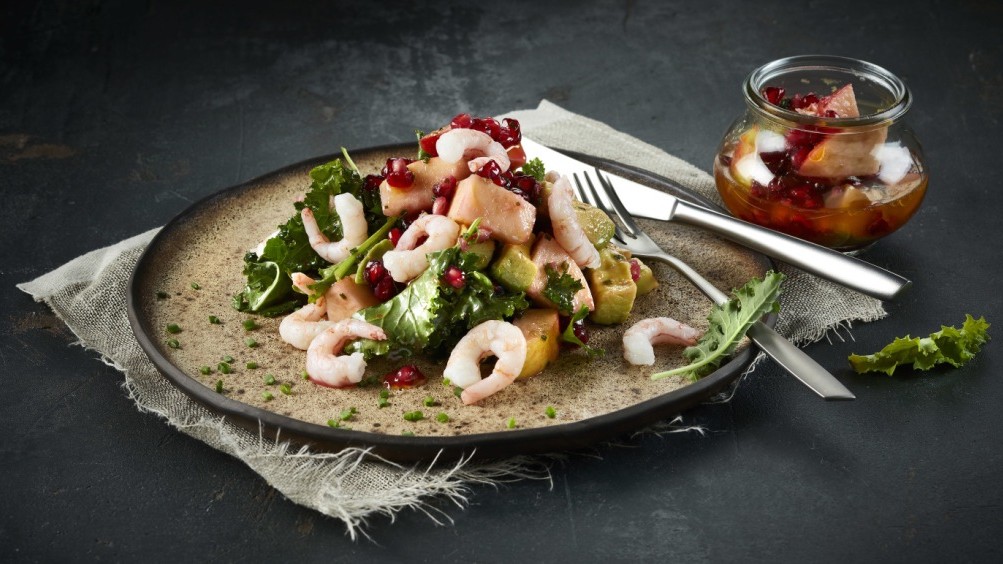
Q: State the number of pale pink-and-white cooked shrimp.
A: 8